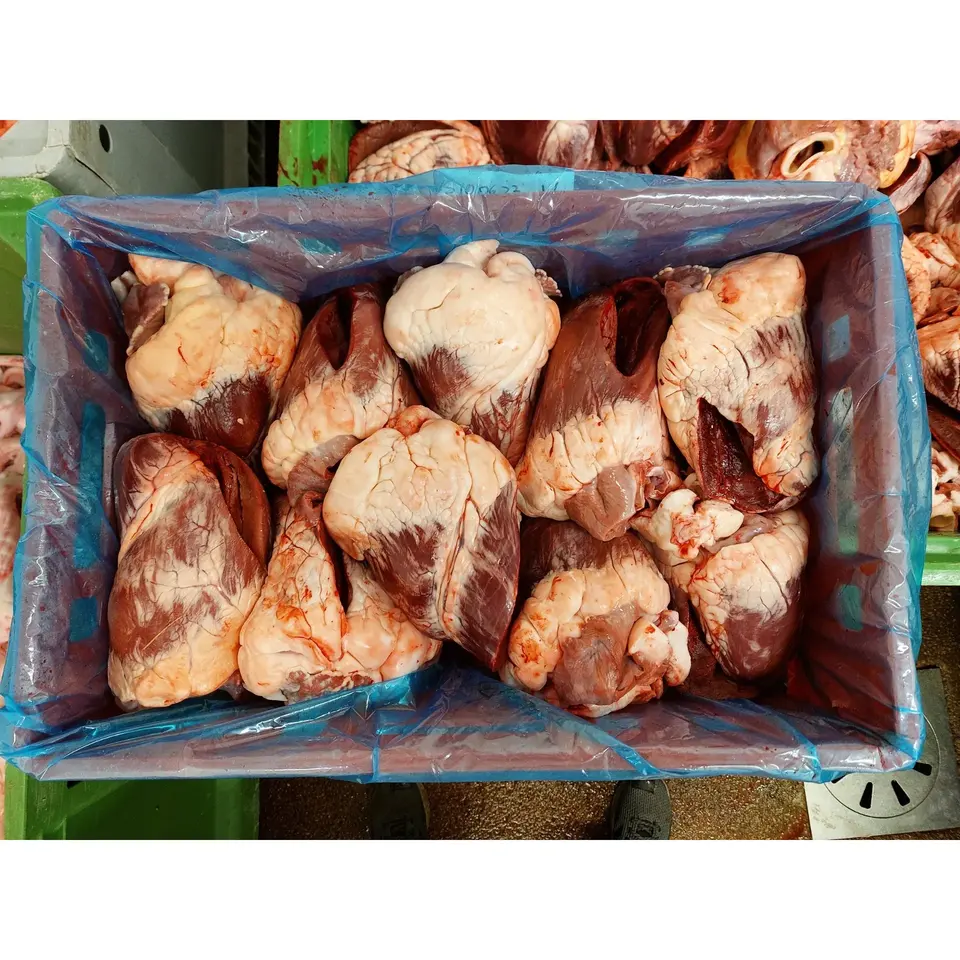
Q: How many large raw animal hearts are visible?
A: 10